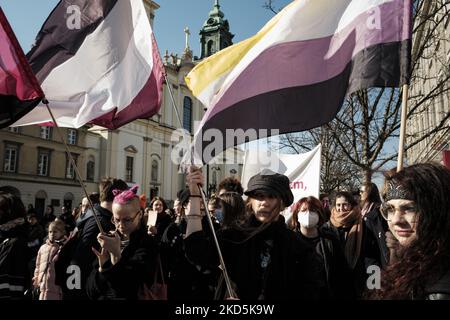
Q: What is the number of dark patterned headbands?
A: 1